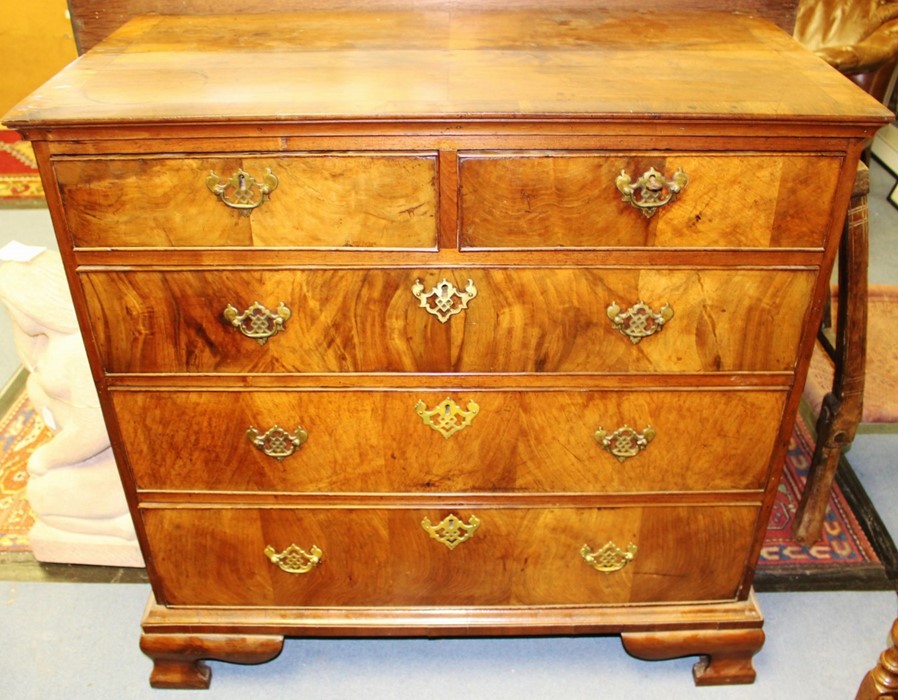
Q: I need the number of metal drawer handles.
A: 8